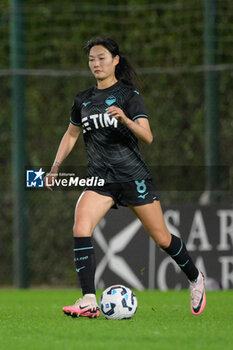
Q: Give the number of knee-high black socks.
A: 2